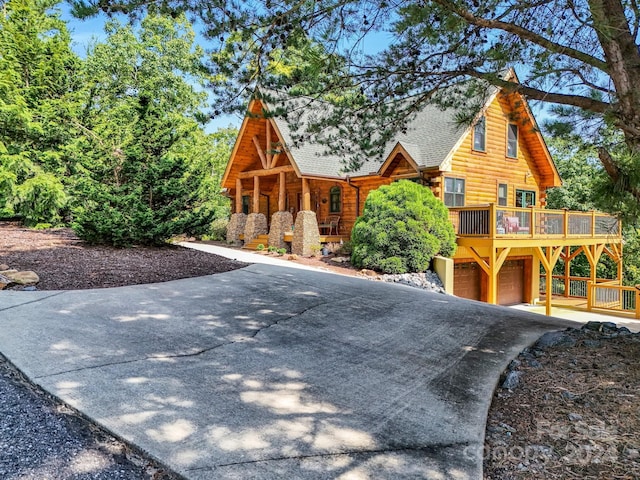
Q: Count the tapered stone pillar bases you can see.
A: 4